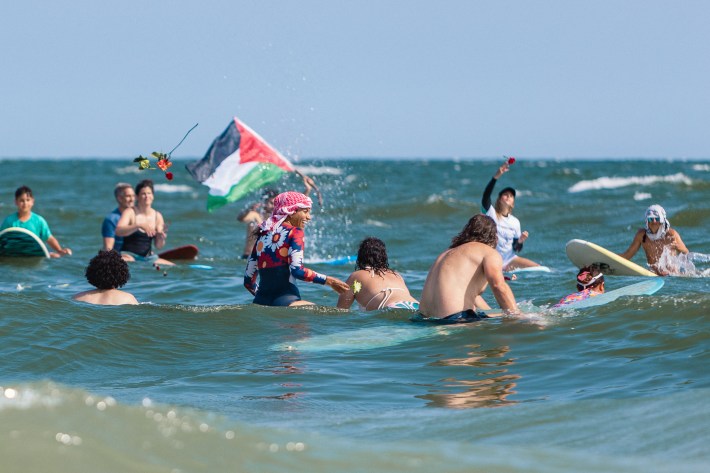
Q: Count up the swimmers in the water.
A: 11